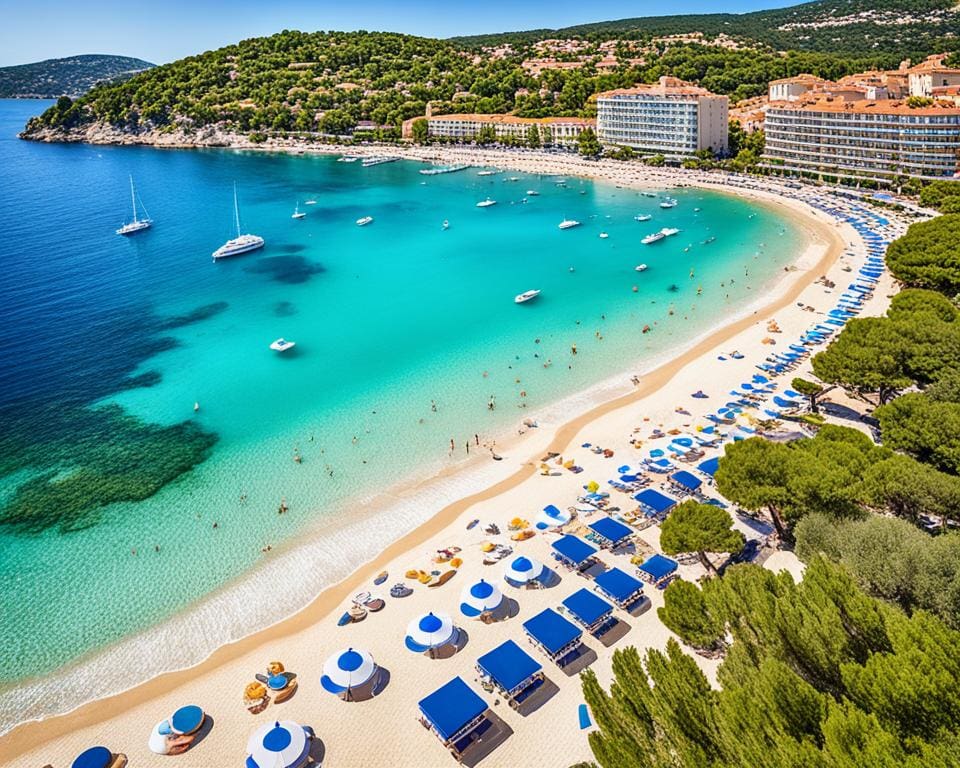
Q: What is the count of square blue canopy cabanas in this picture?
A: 11